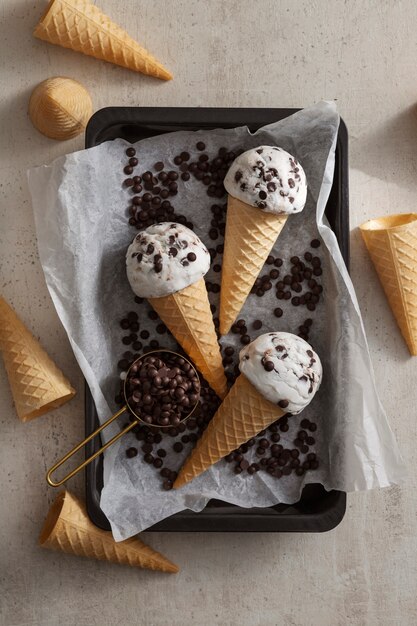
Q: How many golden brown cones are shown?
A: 8